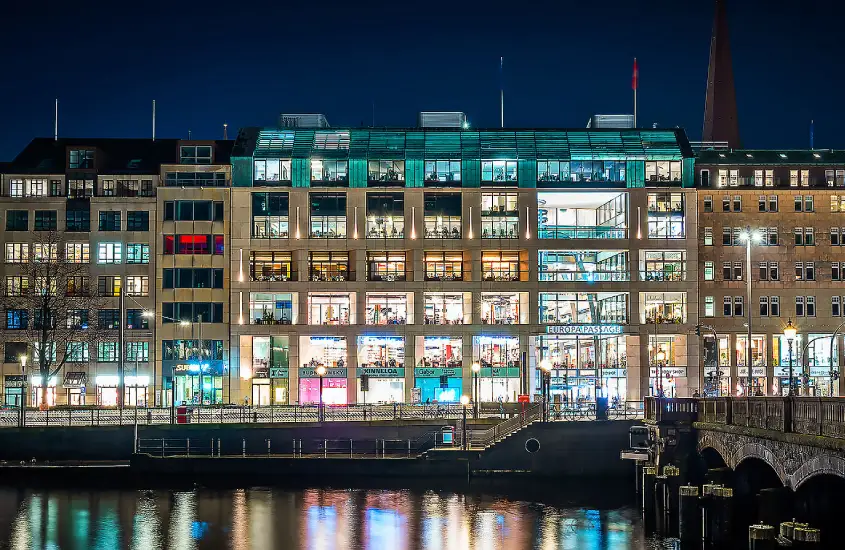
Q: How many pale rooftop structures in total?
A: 3